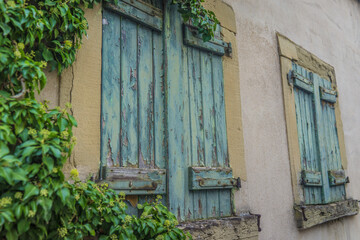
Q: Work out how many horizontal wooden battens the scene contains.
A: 8